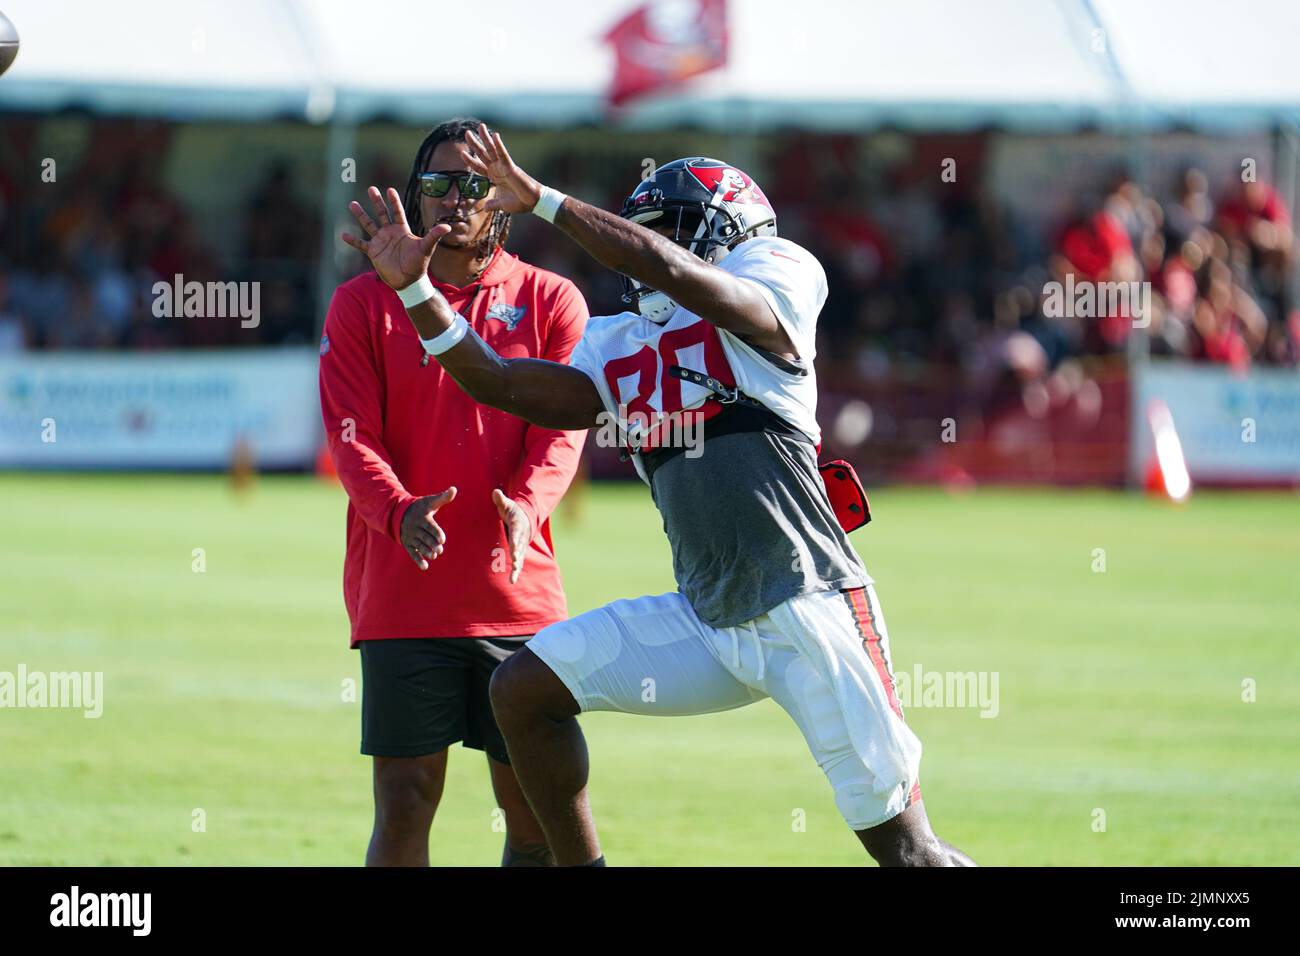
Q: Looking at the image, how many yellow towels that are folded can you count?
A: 0